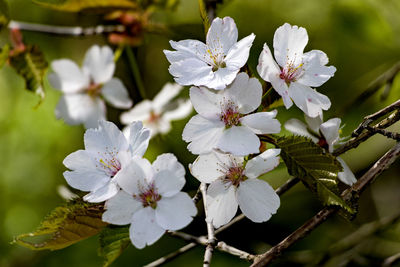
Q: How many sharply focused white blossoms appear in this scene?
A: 6